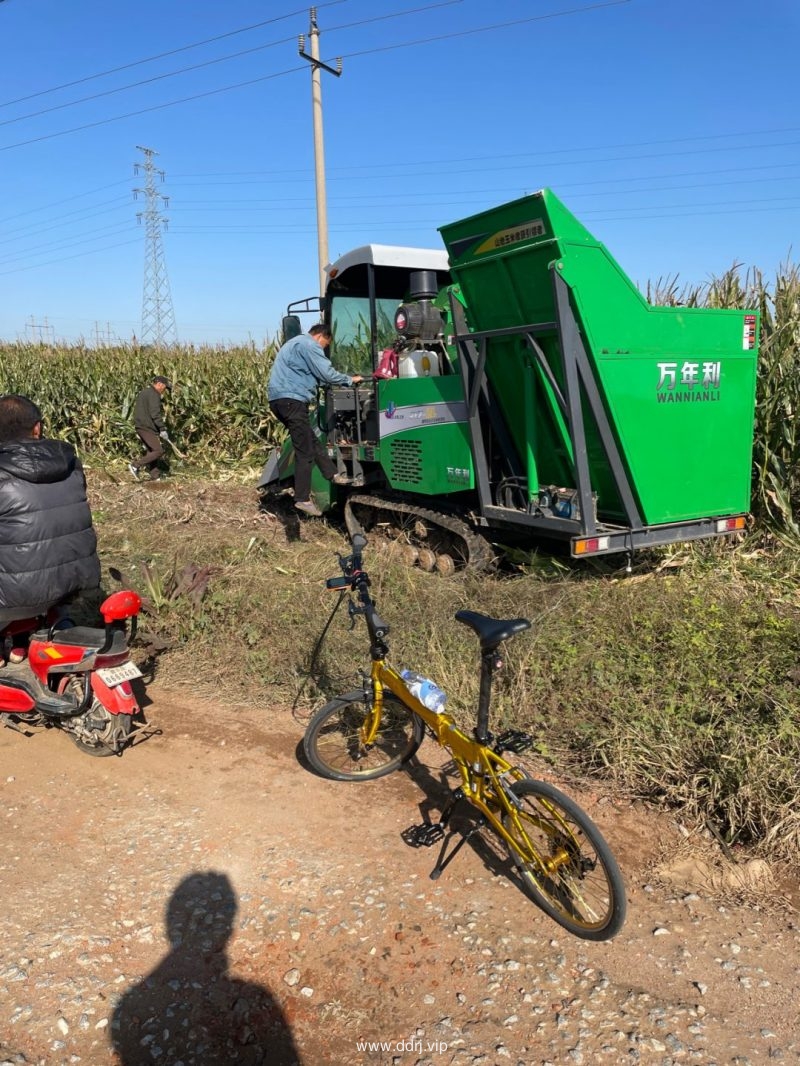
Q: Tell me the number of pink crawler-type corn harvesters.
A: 0